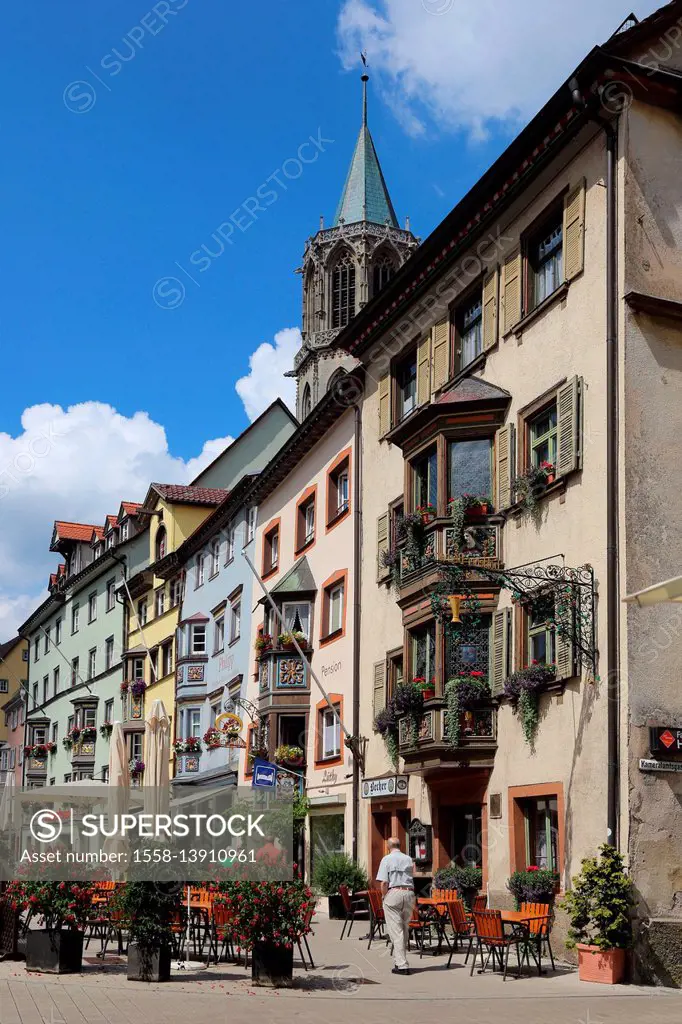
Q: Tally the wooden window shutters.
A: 12